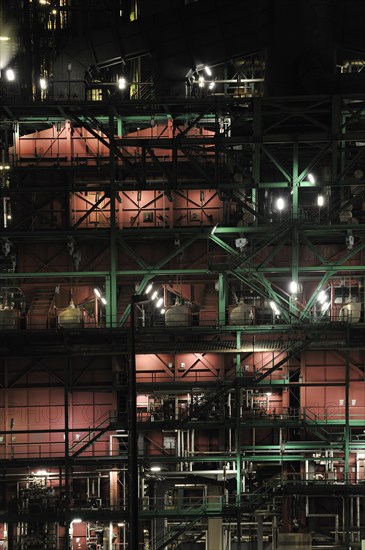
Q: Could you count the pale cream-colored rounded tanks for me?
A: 5